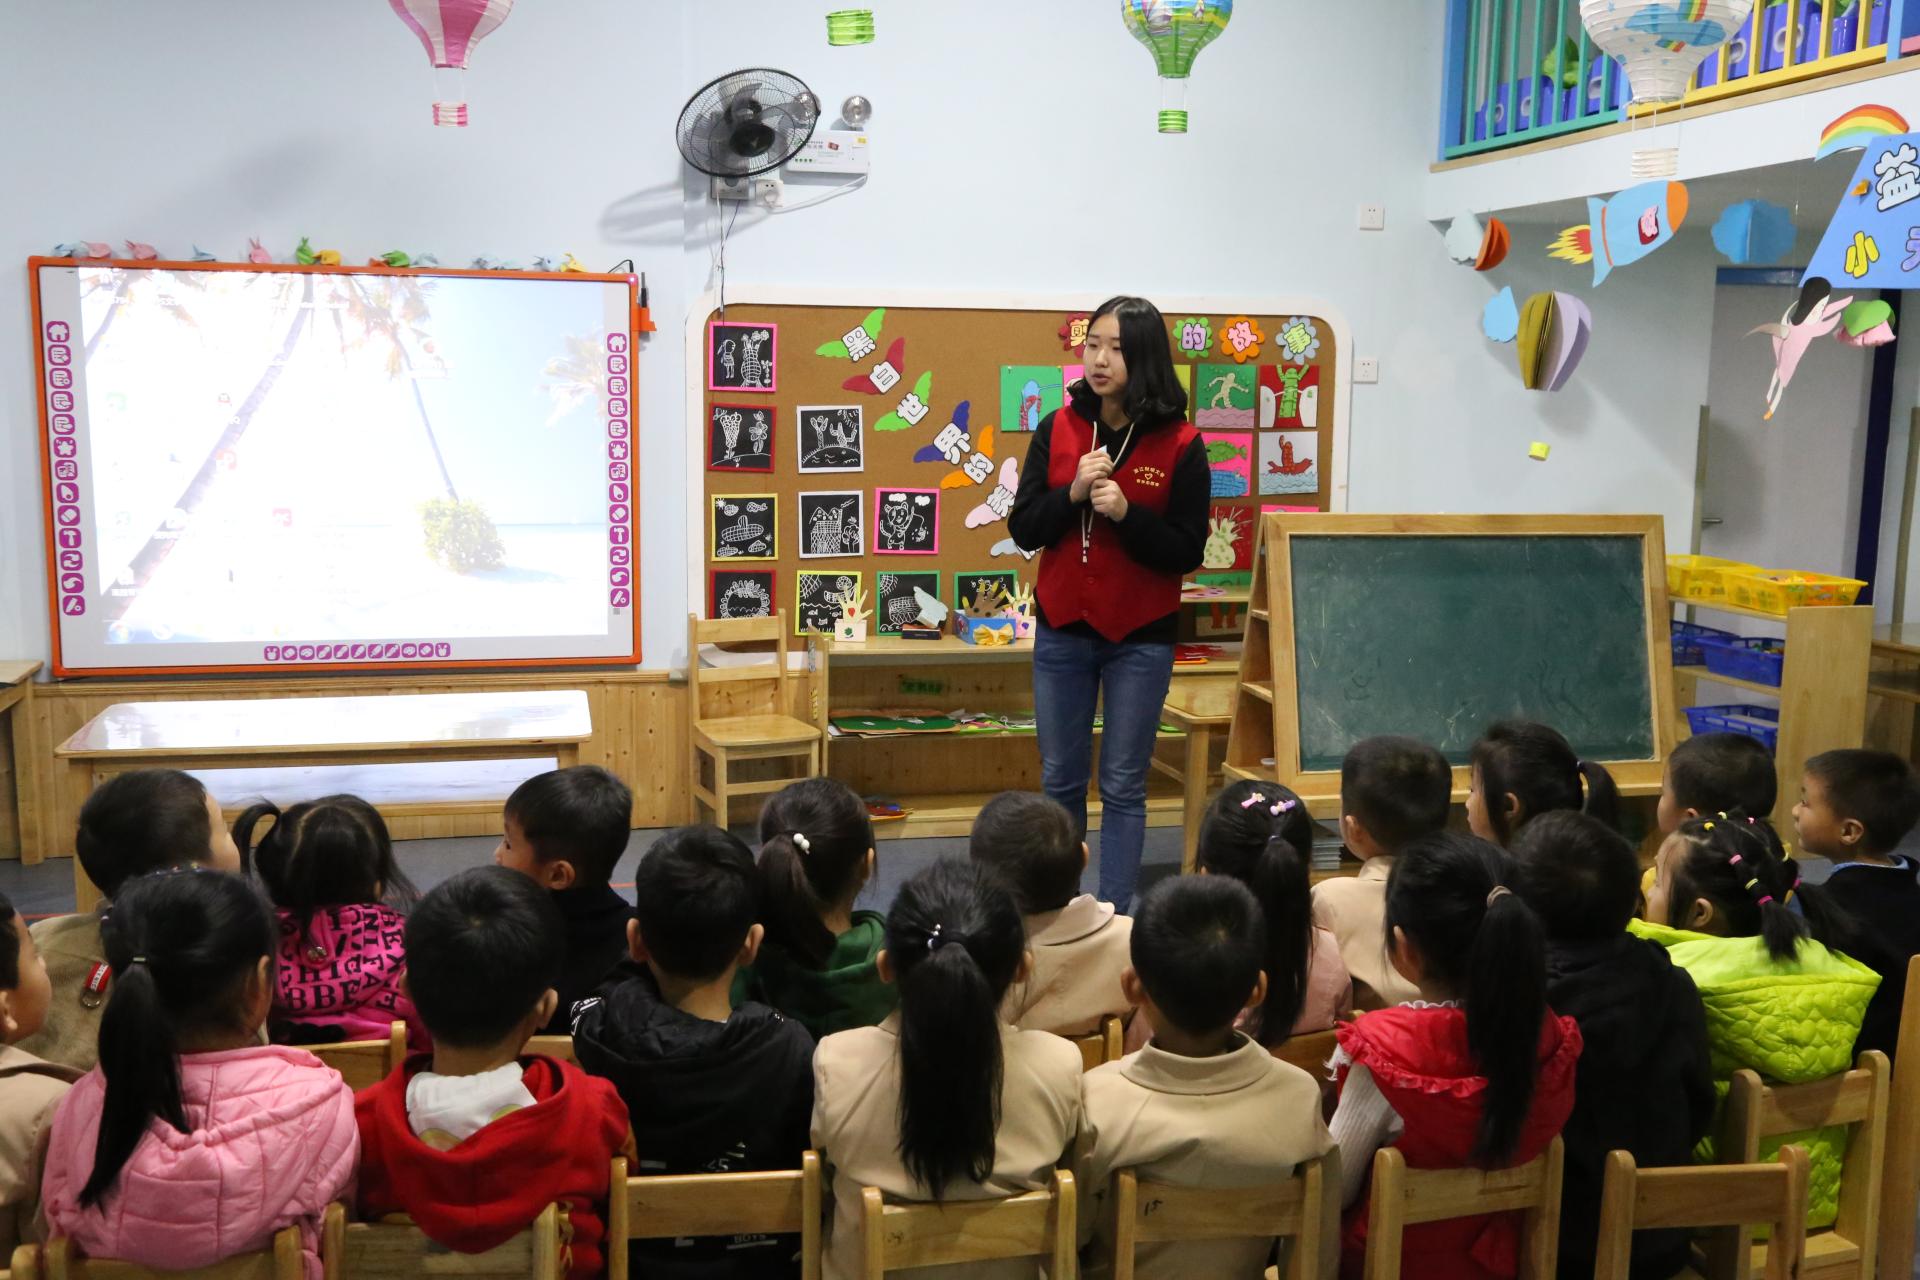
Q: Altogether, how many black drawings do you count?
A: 10